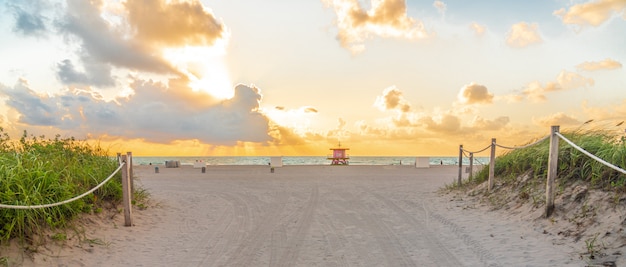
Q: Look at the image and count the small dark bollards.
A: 3